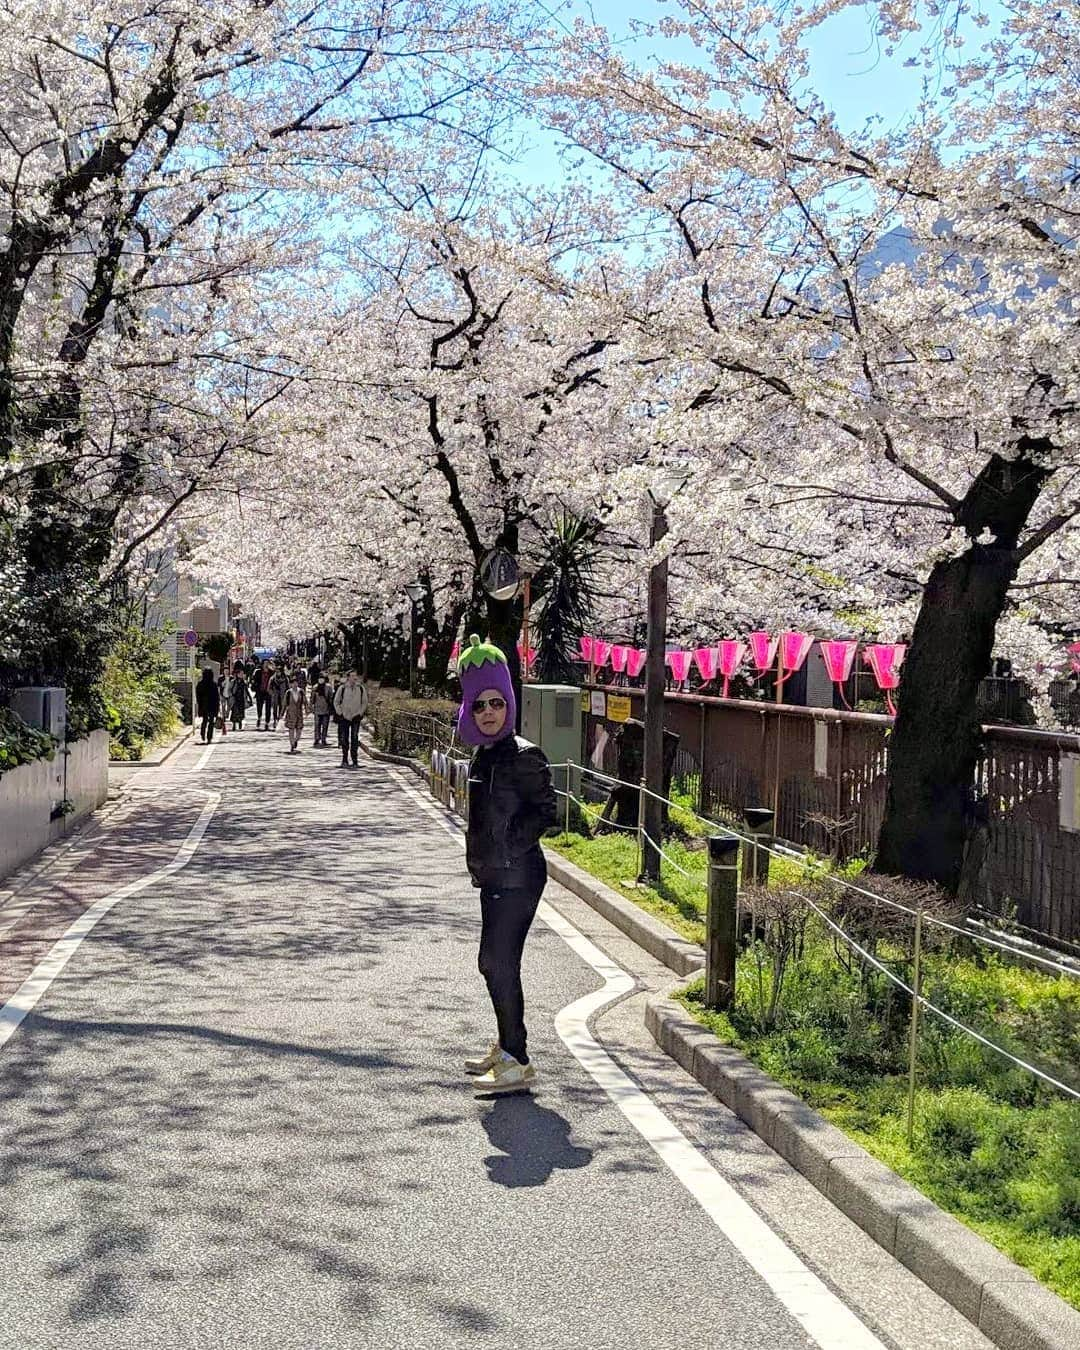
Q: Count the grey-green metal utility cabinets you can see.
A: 1